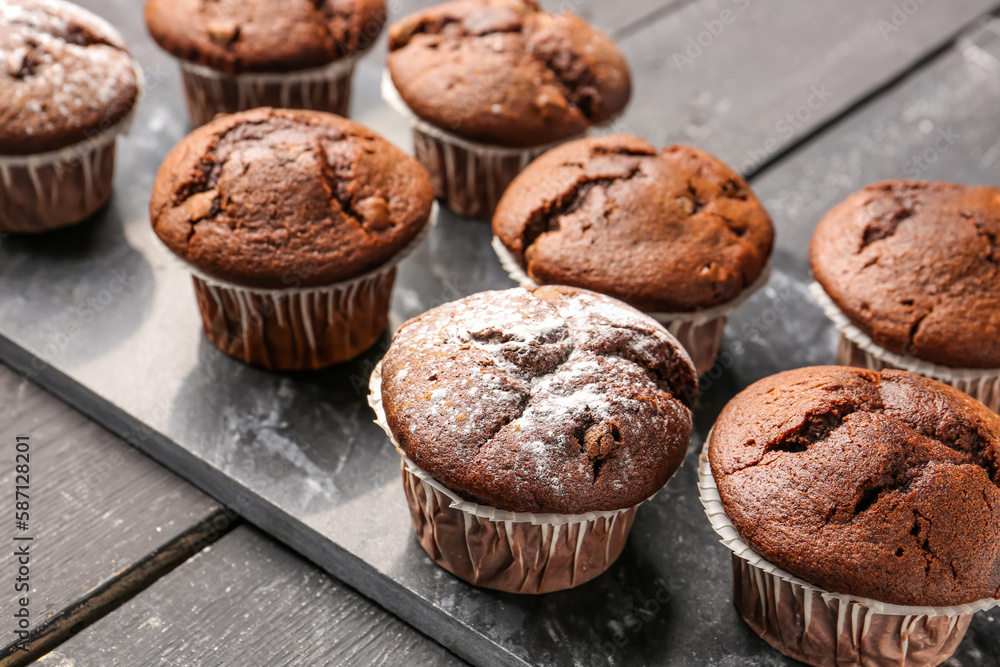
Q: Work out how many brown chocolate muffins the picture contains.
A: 8